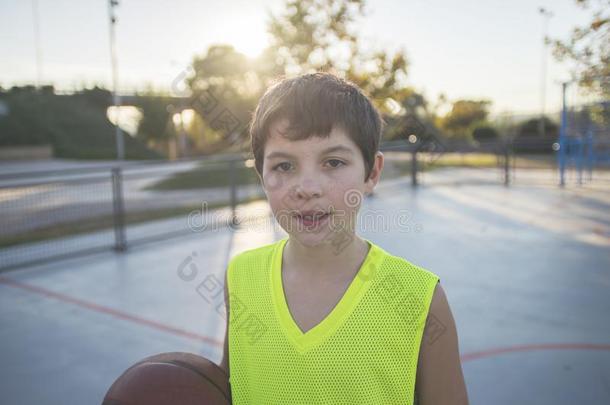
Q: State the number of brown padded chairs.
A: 0